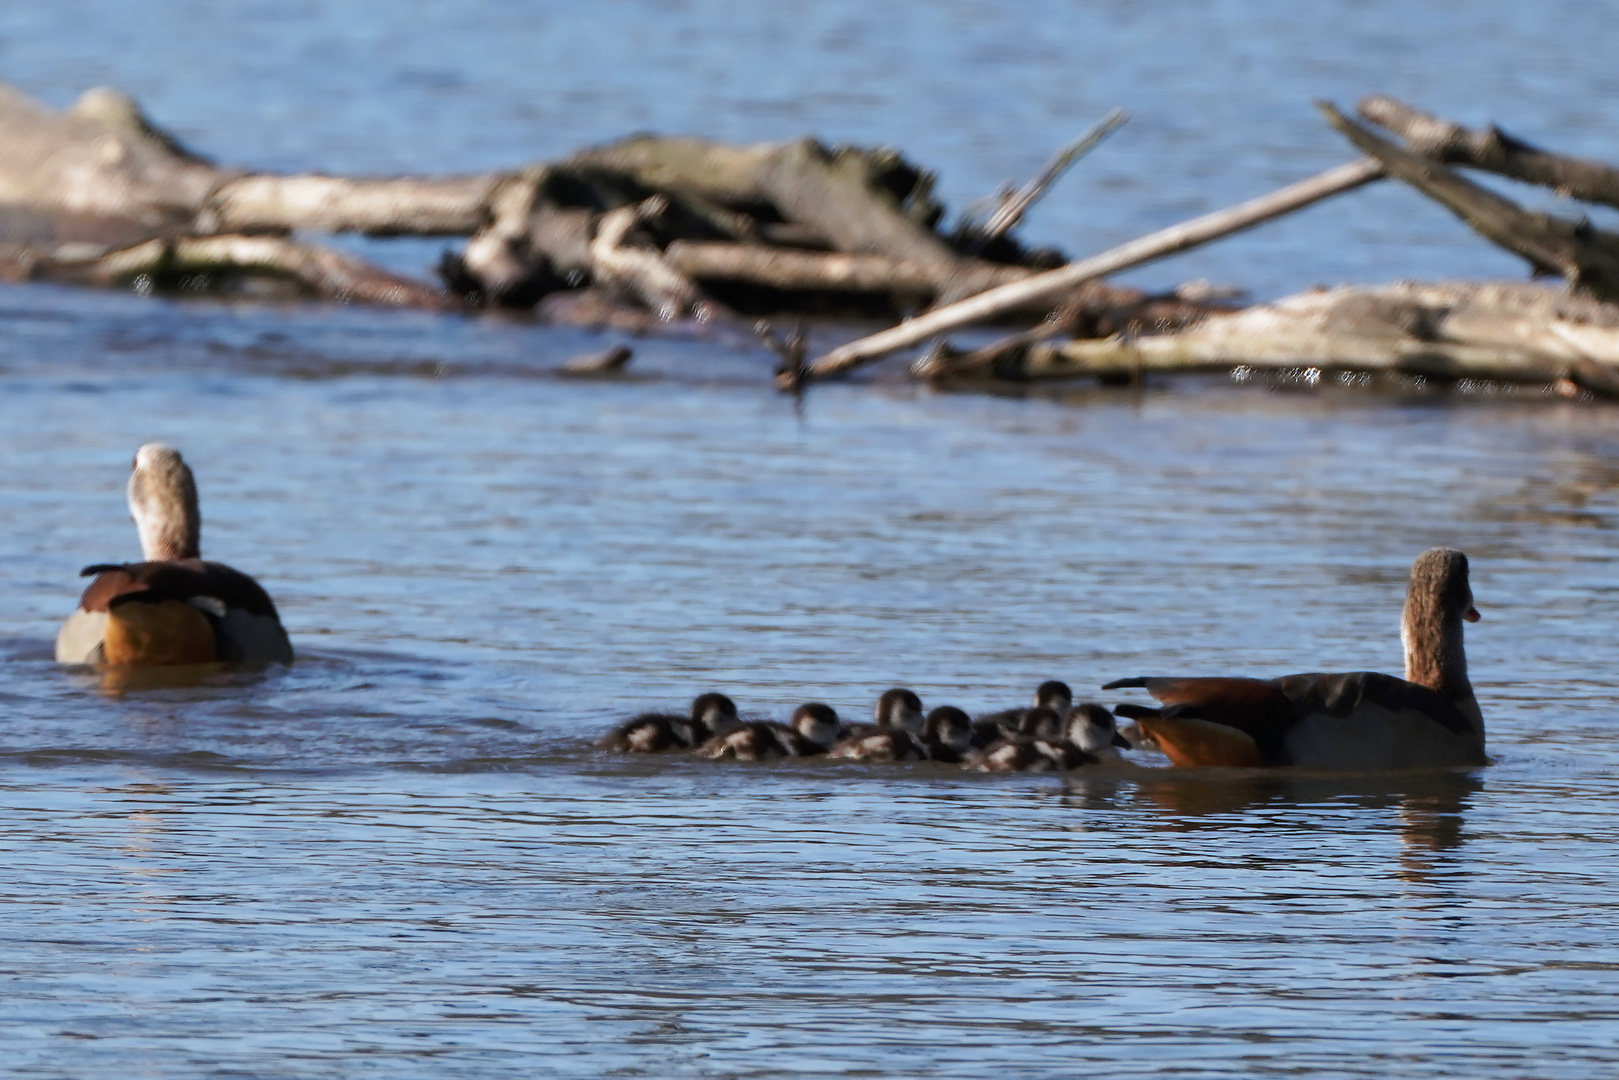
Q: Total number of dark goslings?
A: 7